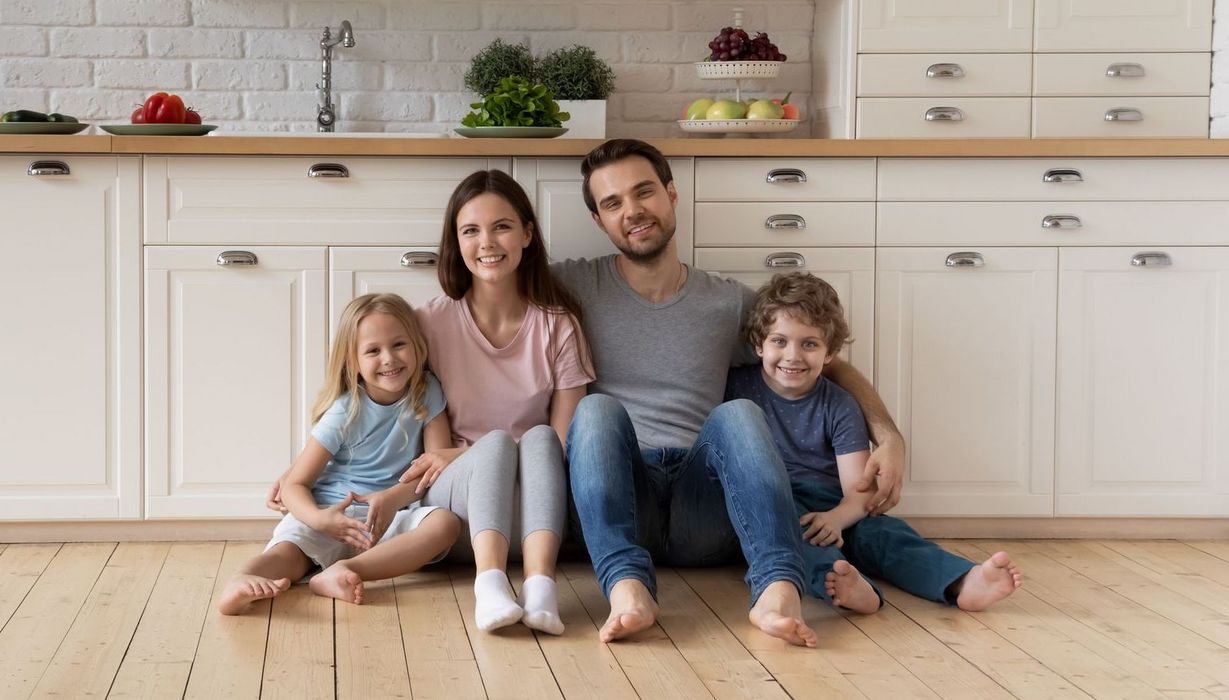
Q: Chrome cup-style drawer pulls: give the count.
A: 15